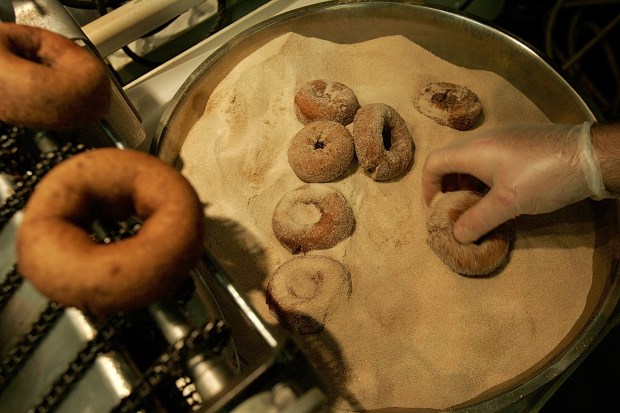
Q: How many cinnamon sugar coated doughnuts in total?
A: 7